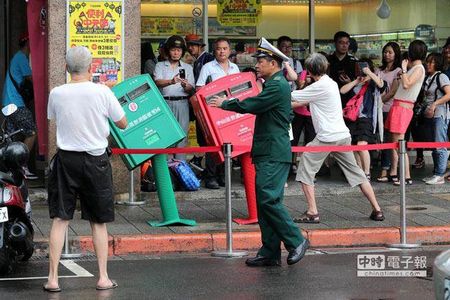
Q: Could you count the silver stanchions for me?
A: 4